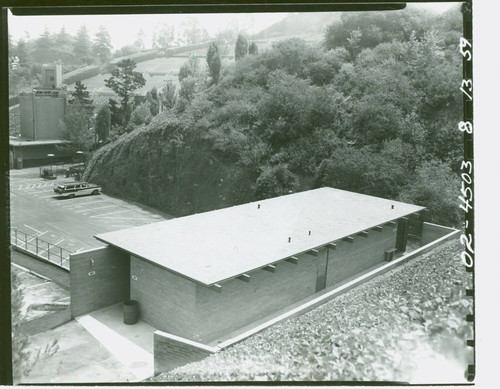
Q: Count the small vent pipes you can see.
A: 4